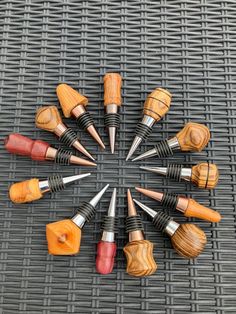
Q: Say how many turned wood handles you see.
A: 13